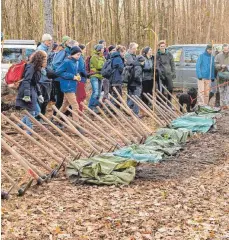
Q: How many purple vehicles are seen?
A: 0